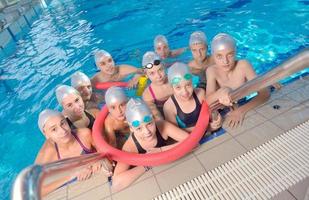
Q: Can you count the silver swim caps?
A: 11